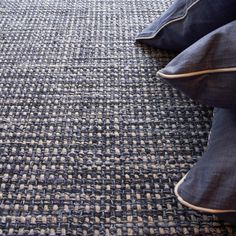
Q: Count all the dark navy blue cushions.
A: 3